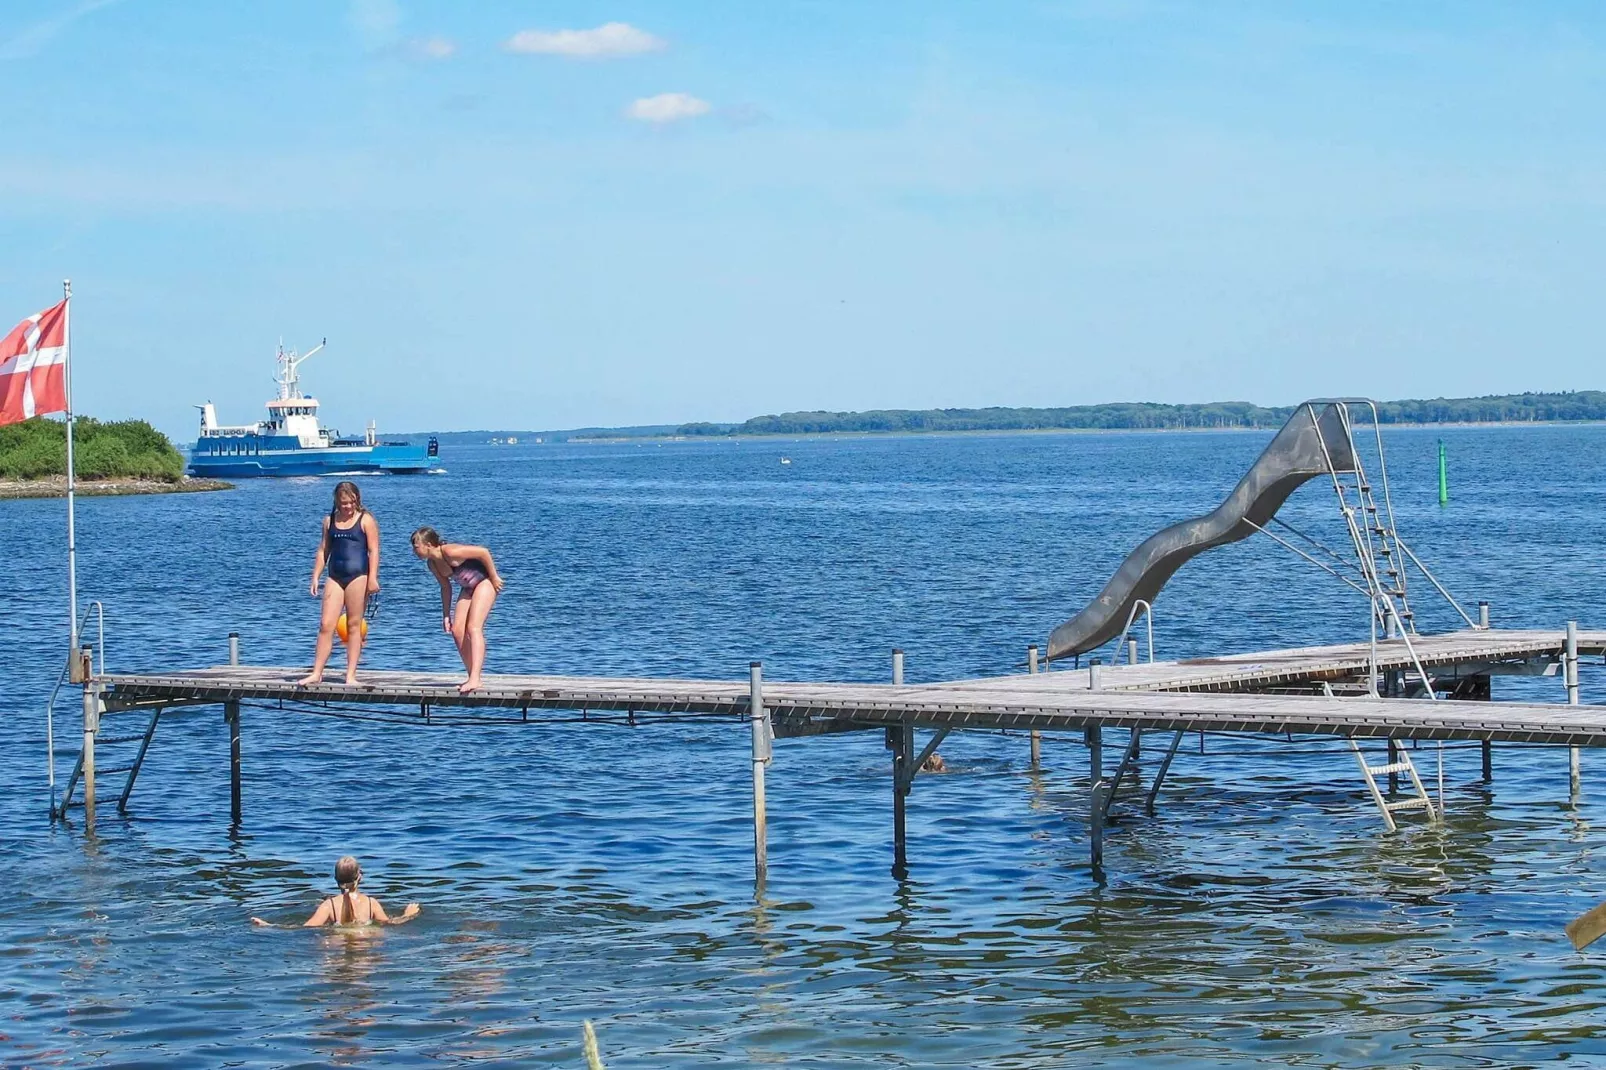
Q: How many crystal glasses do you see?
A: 0